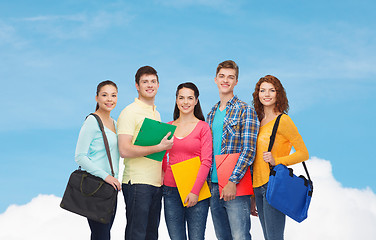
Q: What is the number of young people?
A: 5